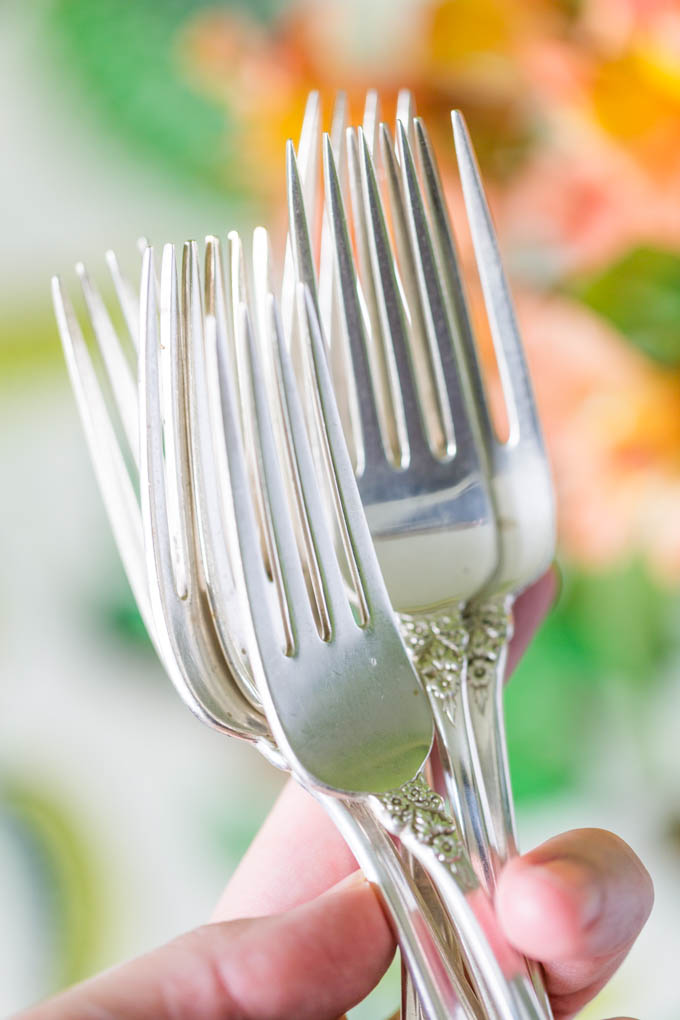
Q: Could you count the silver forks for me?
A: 7